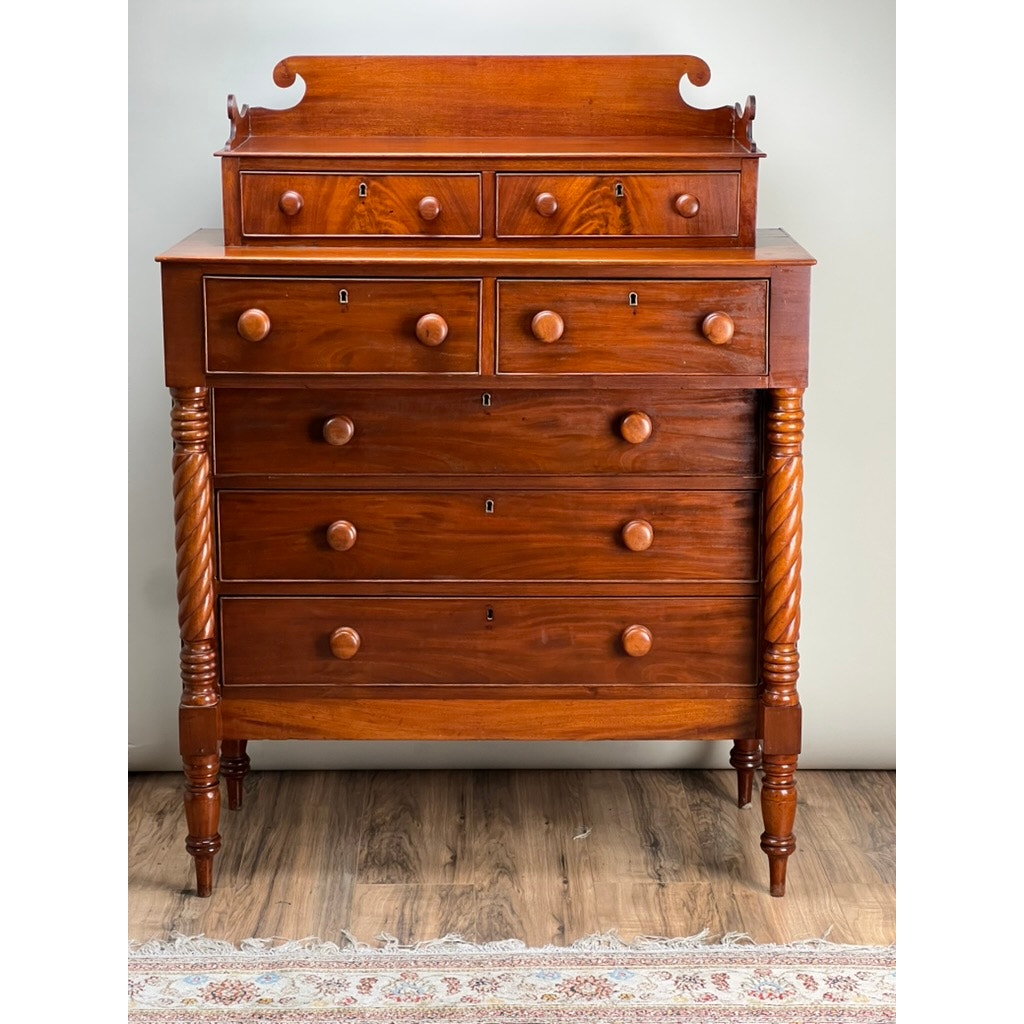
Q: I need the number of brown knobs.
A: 14